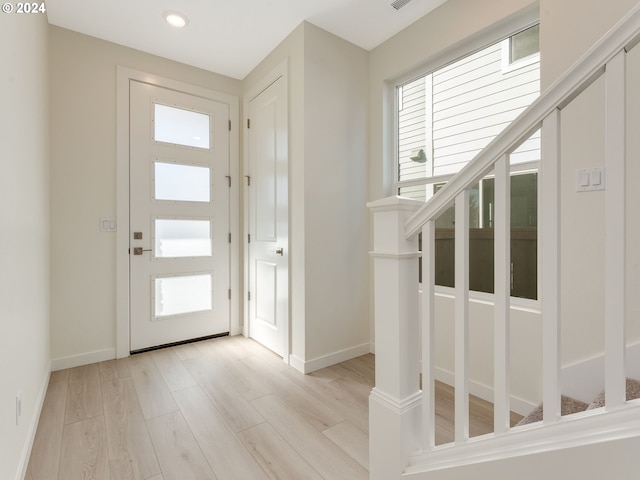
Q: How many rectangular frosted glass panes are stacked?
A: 4